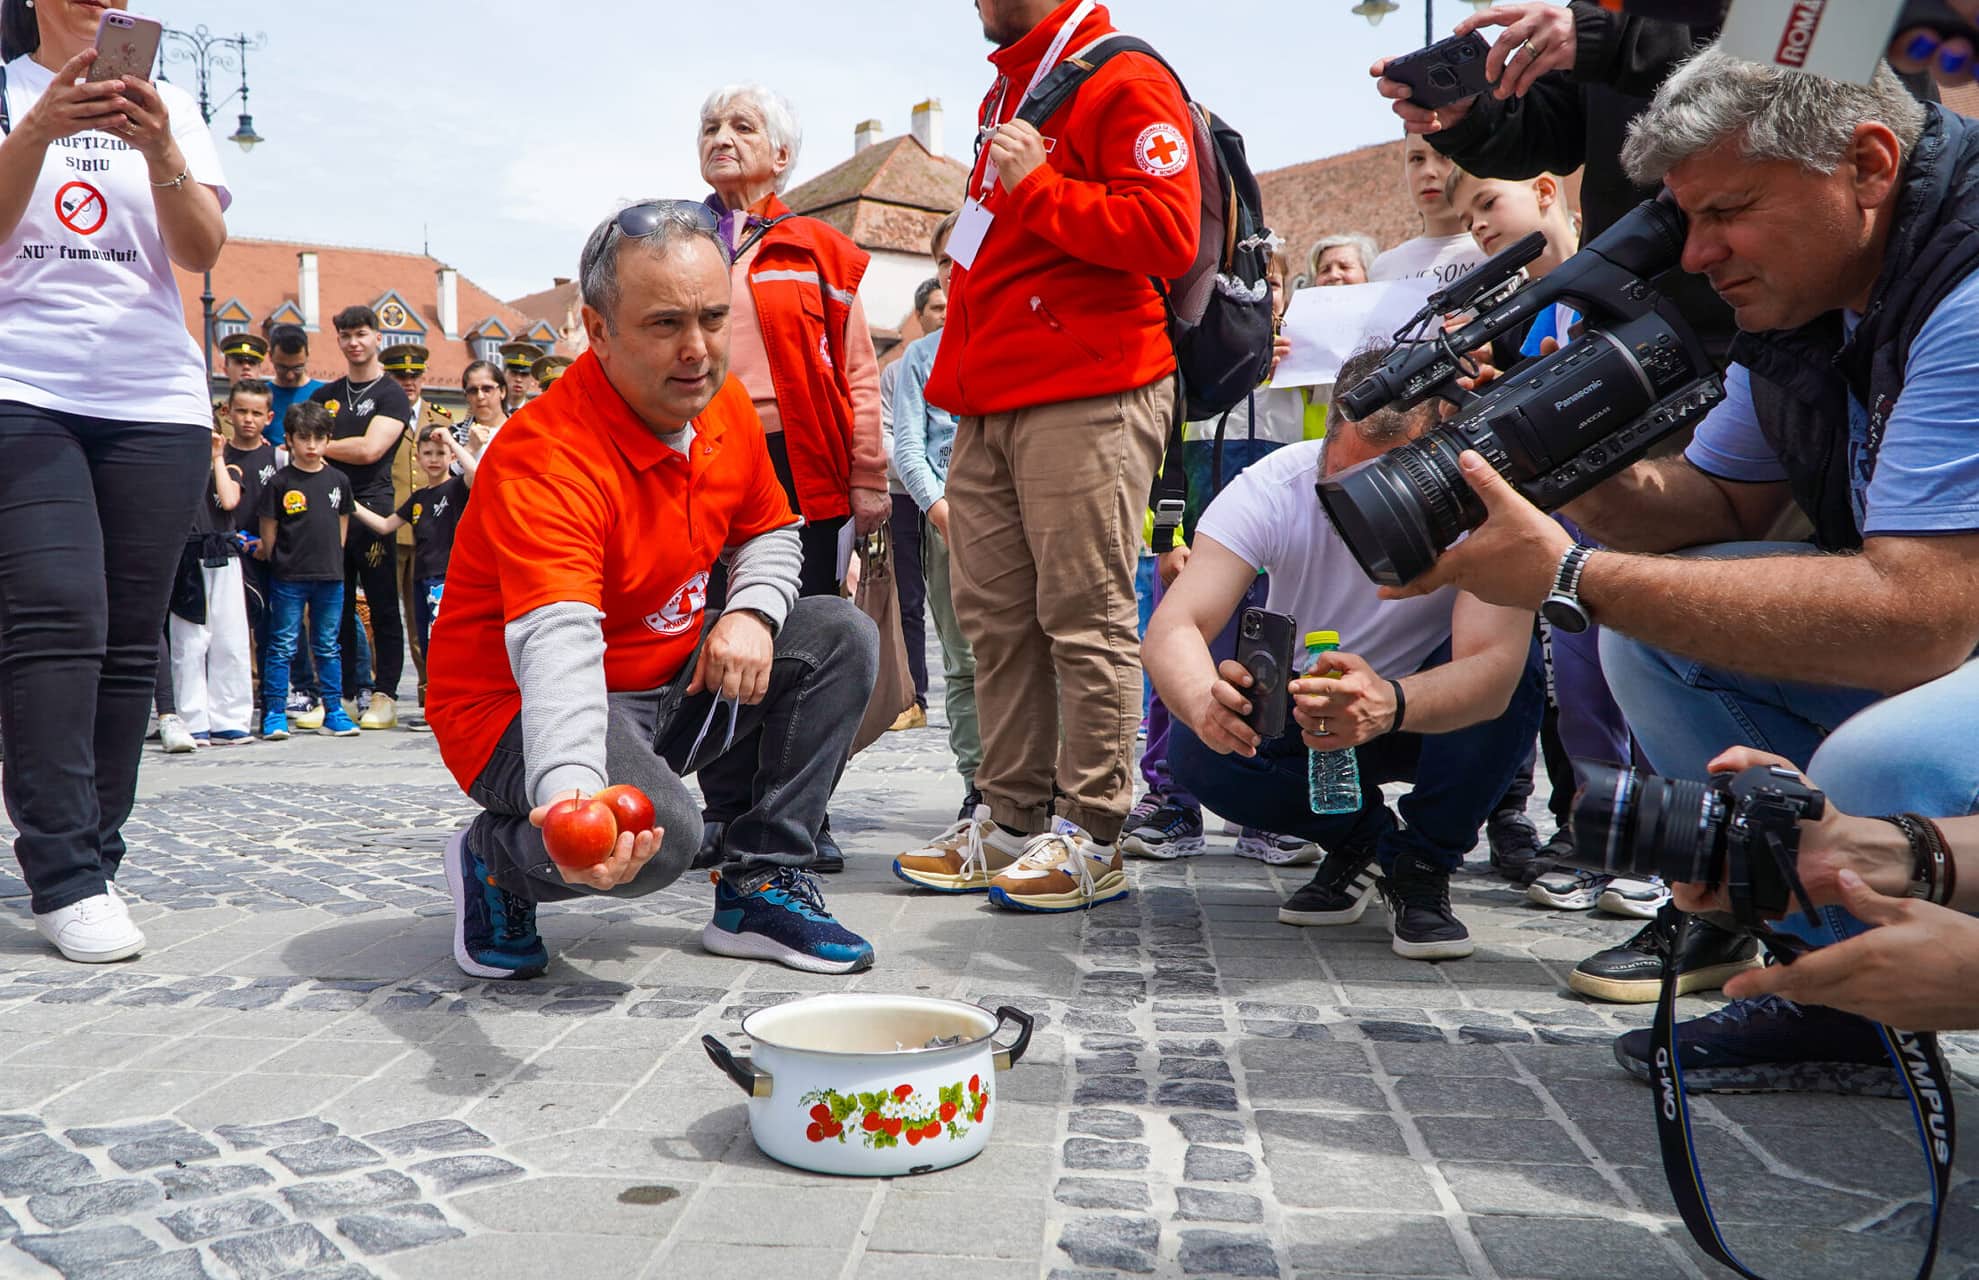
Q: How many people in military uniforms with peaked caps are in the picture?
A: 4